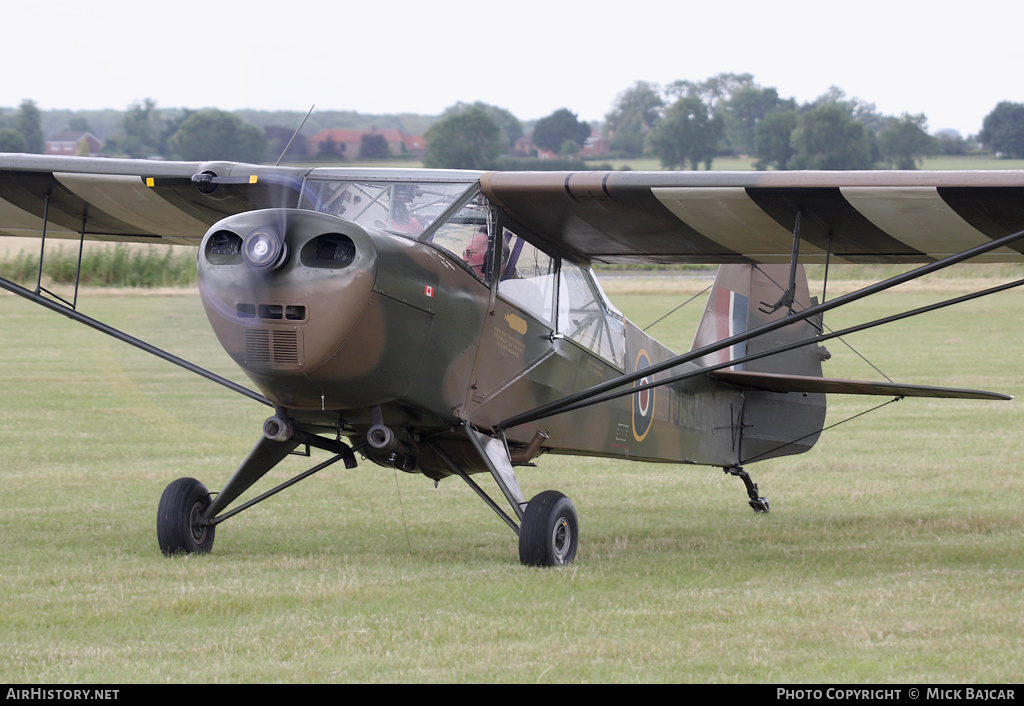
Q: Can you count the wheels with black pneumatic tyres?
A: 2